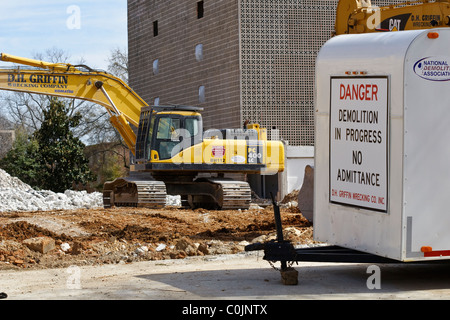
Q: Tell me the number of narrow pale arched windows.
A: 4